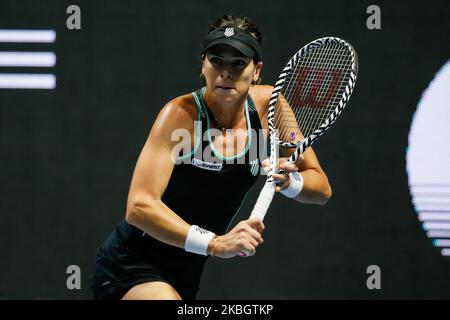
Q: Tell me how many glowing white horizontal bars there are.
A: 3